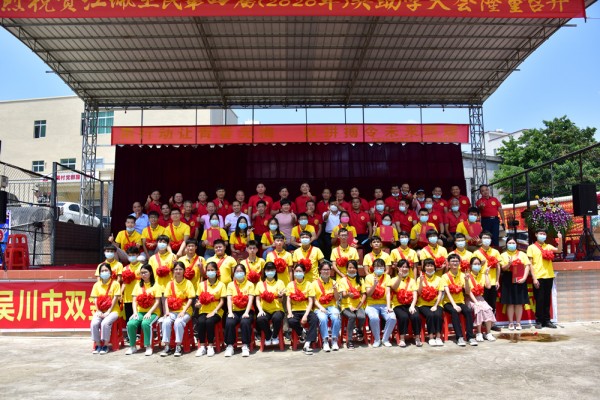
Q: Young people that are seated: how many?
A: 14